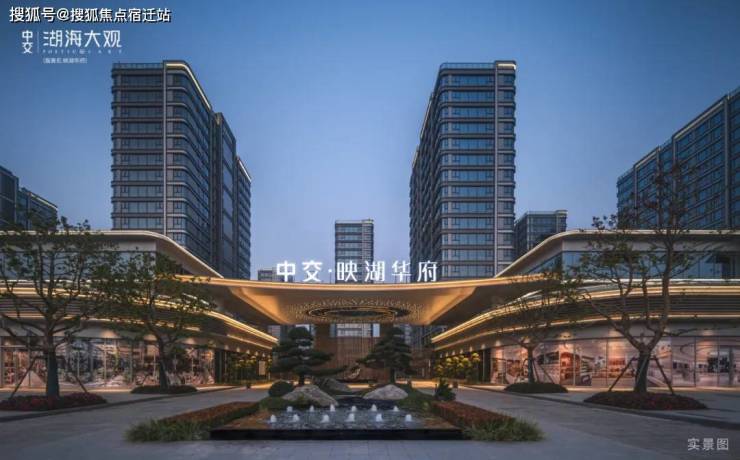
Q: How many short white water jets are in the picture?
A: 12